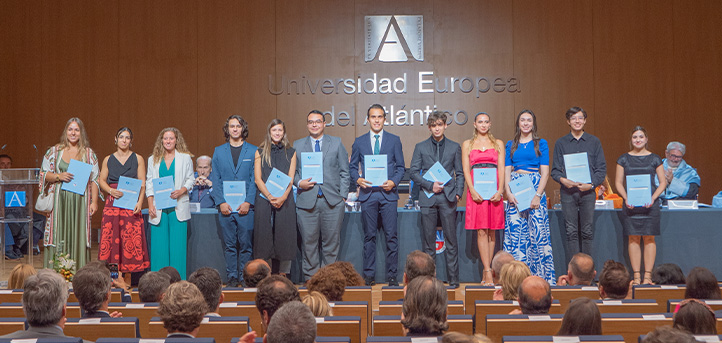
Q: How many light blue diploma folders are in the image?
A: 12